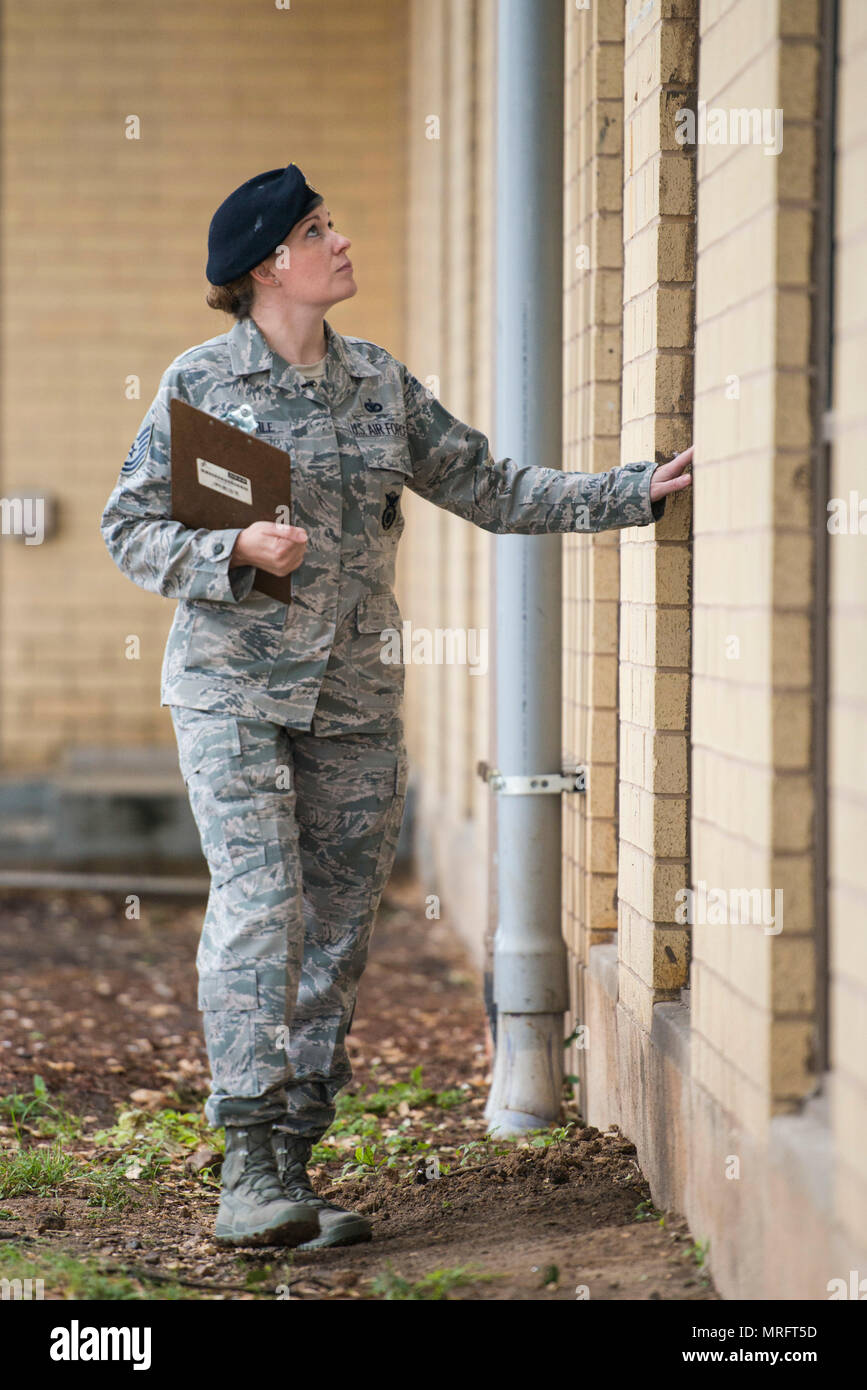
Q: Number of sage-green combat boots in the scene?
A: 2